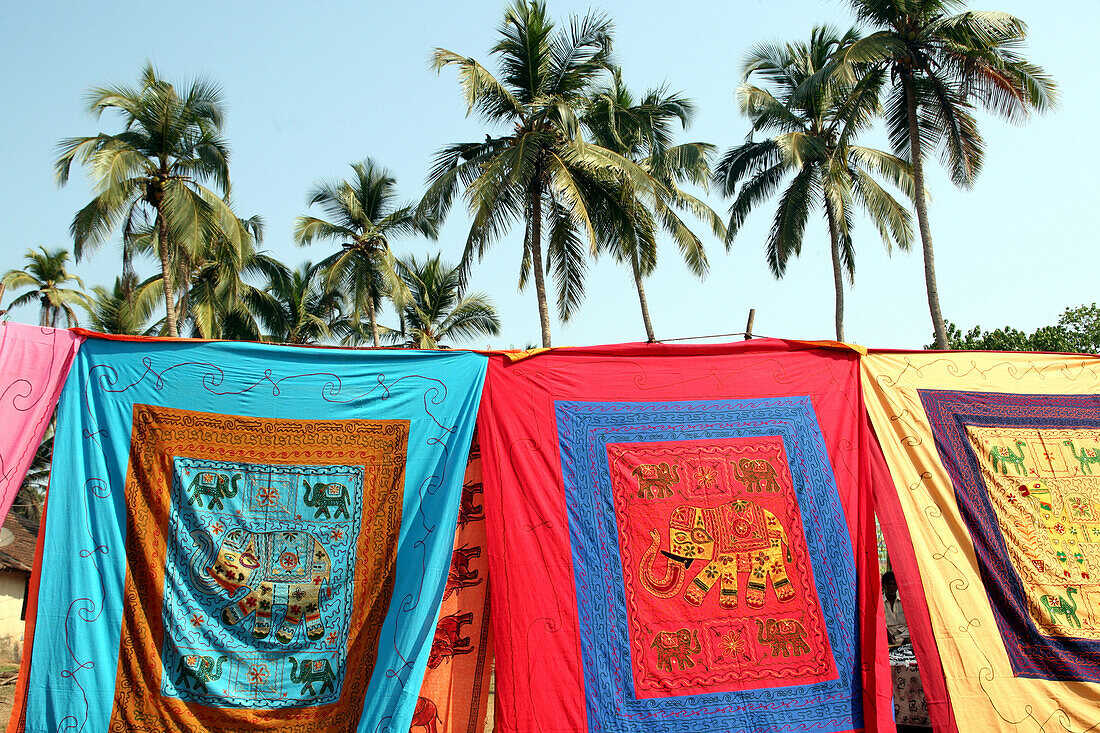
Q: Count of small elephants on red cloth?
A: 4